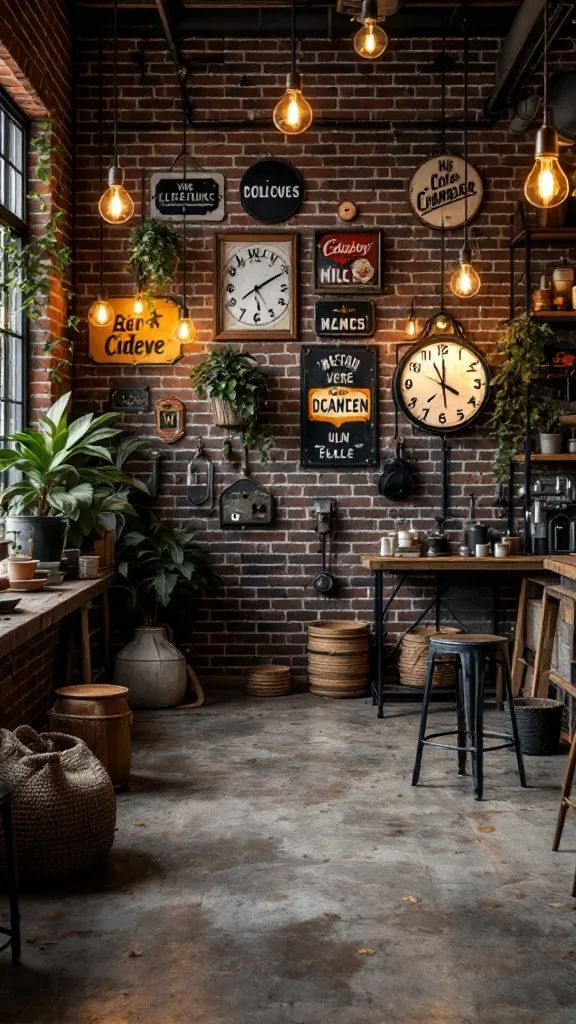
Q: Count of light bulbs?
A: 9